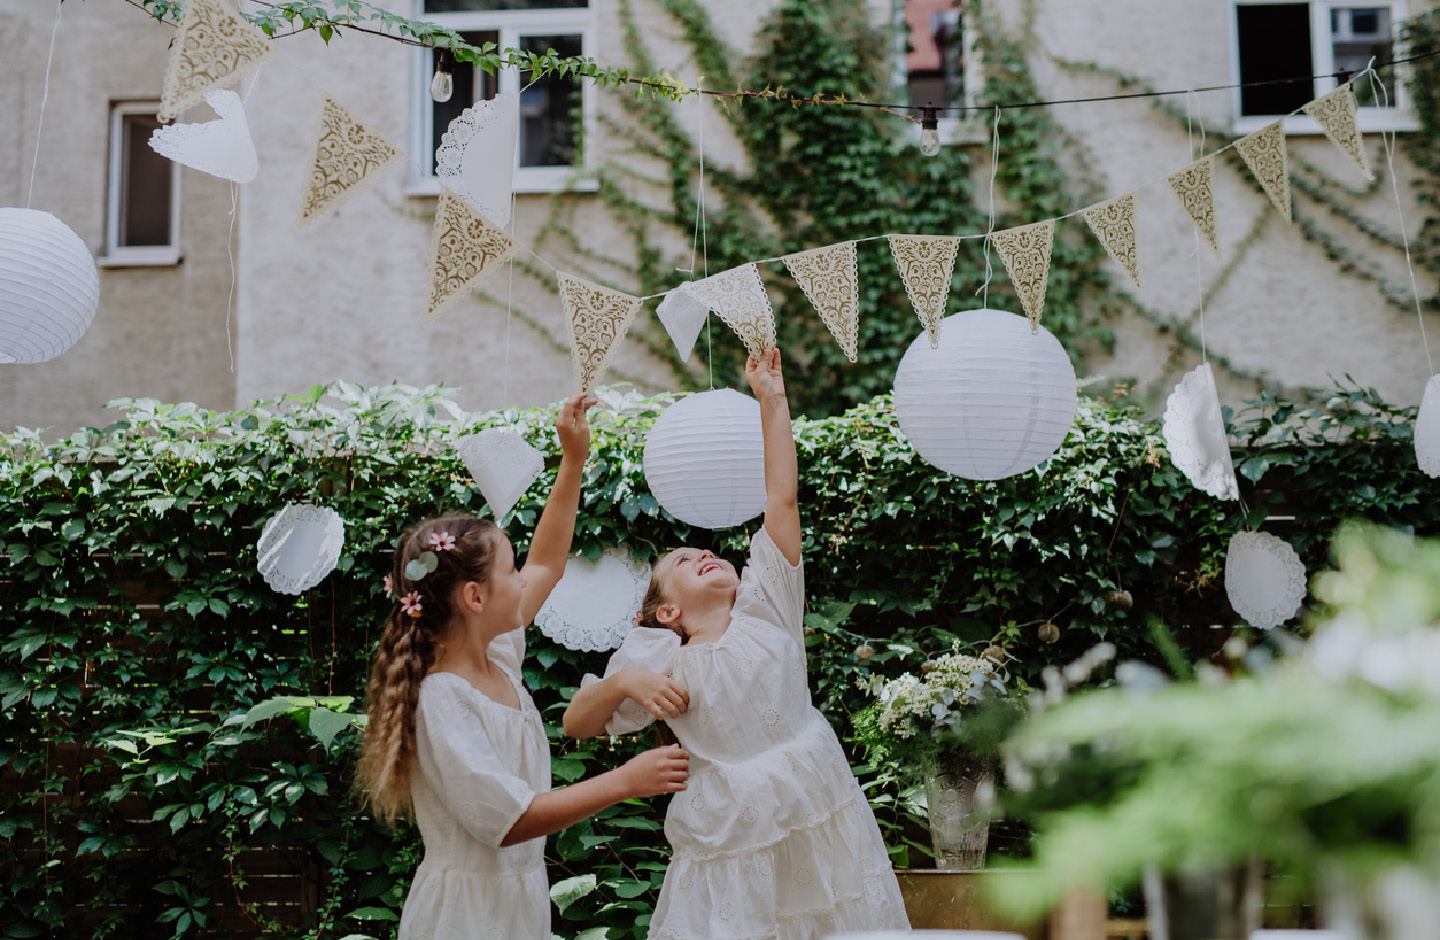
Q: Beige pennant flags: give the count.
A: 12